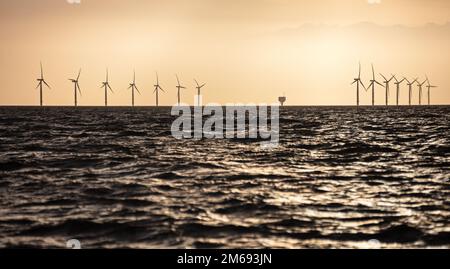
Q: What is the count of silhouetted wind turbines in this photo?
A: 14